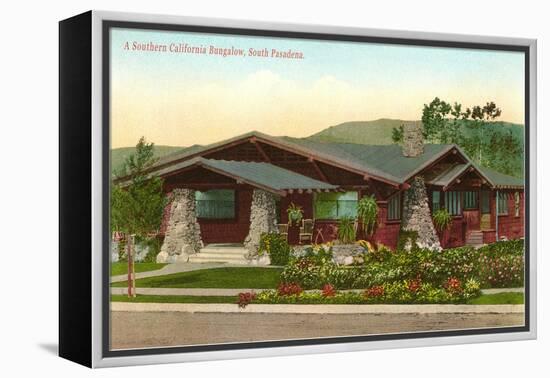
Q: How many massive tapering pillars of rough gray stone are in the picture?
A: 3